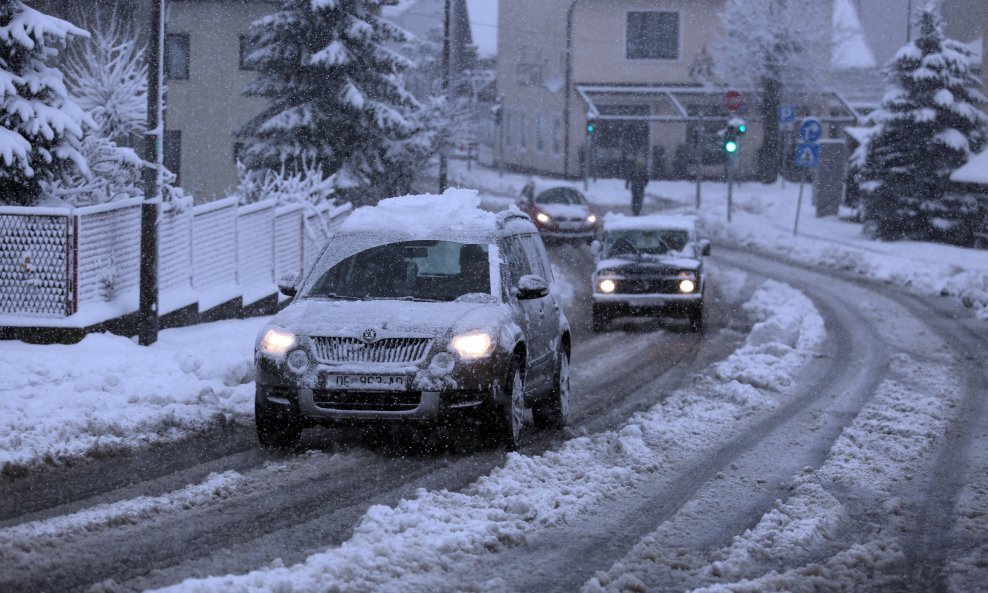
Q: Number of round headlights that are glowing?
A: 2